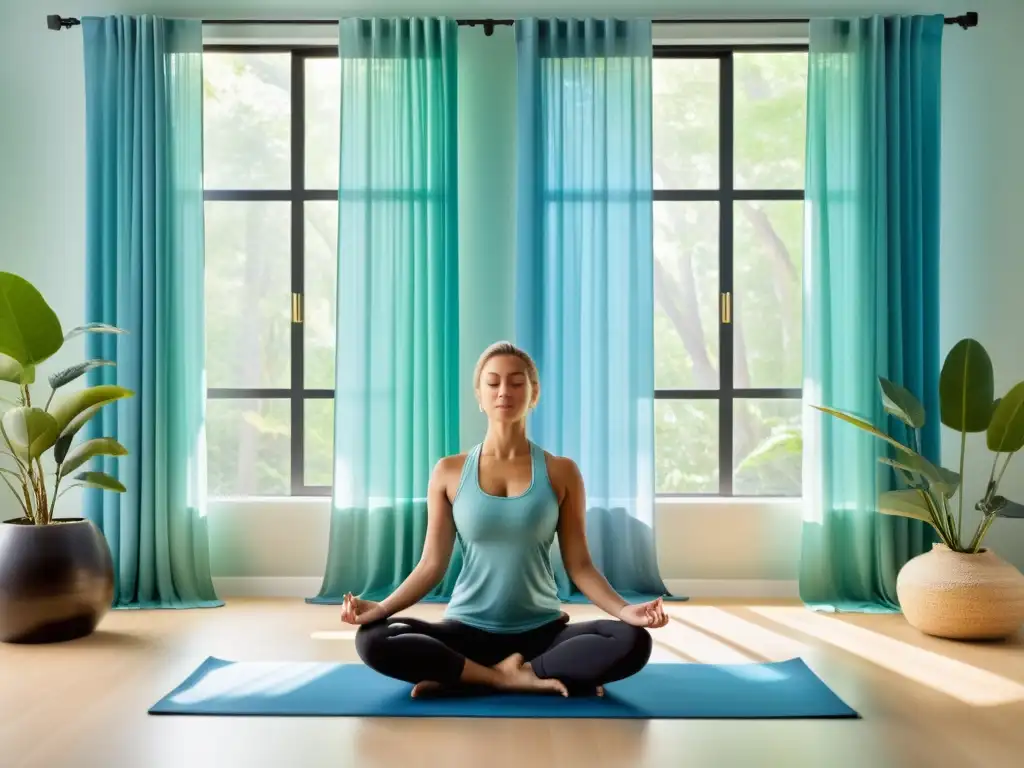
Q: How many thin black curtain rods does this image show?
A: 1